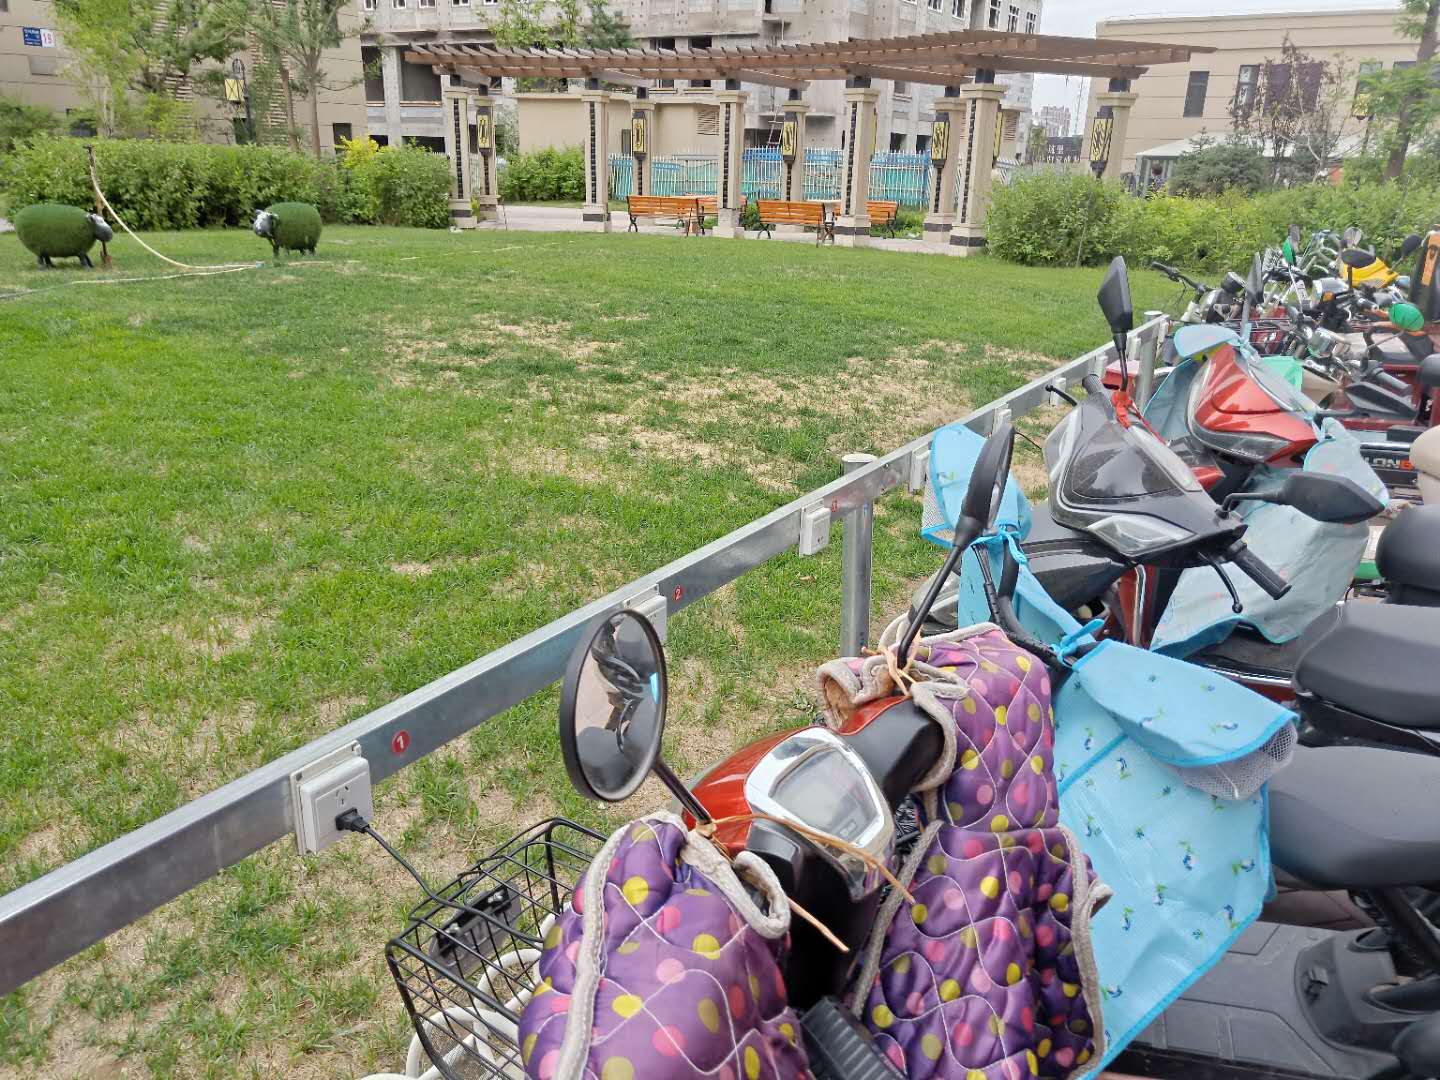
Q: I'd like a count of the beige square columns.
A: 10